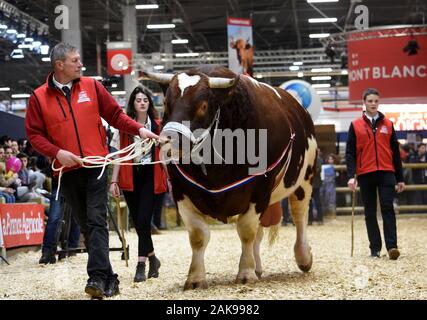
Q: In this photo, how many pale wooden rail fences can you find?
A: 1